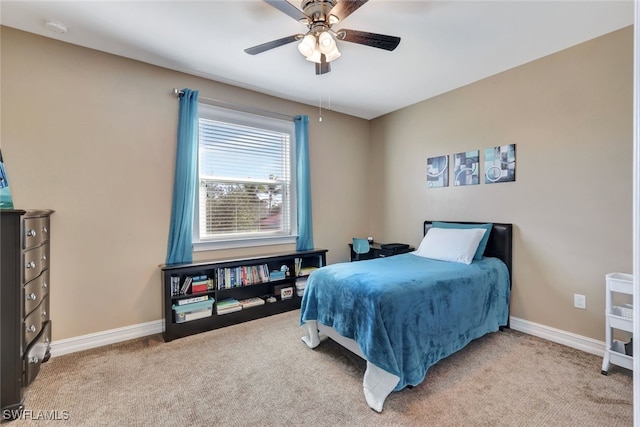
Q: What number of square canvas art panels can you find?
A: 3